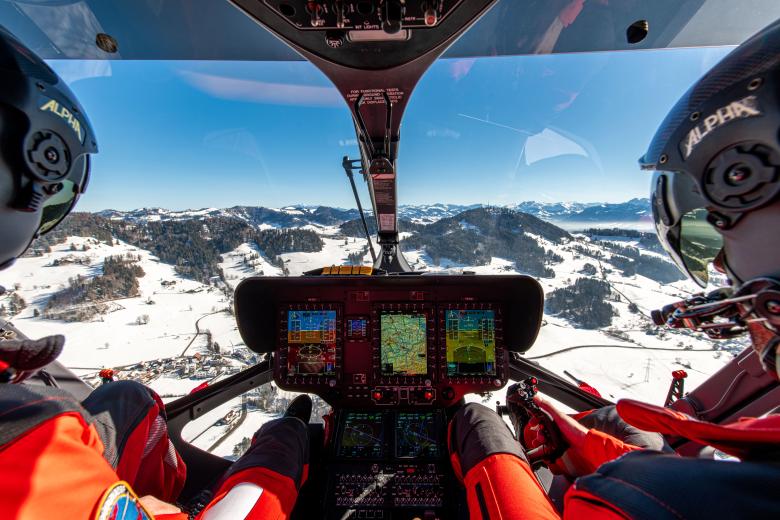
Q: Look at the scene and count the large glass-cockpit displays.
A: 3